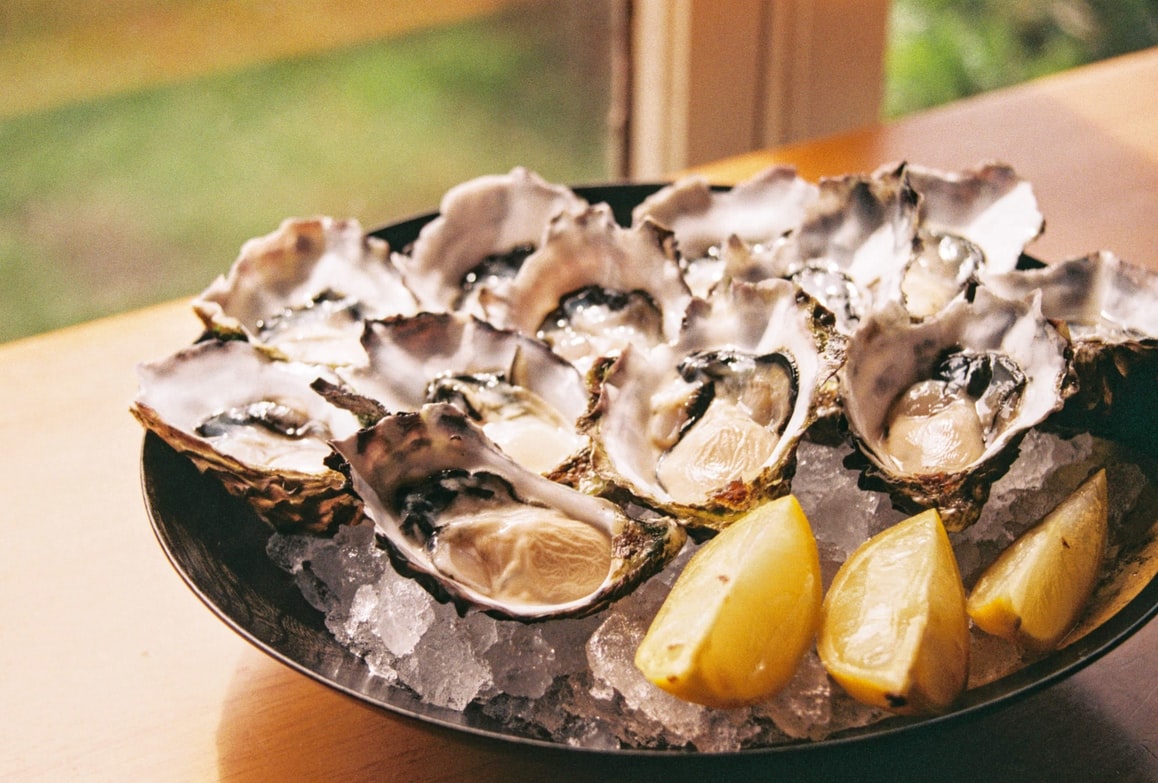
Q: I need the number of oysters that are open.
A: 12